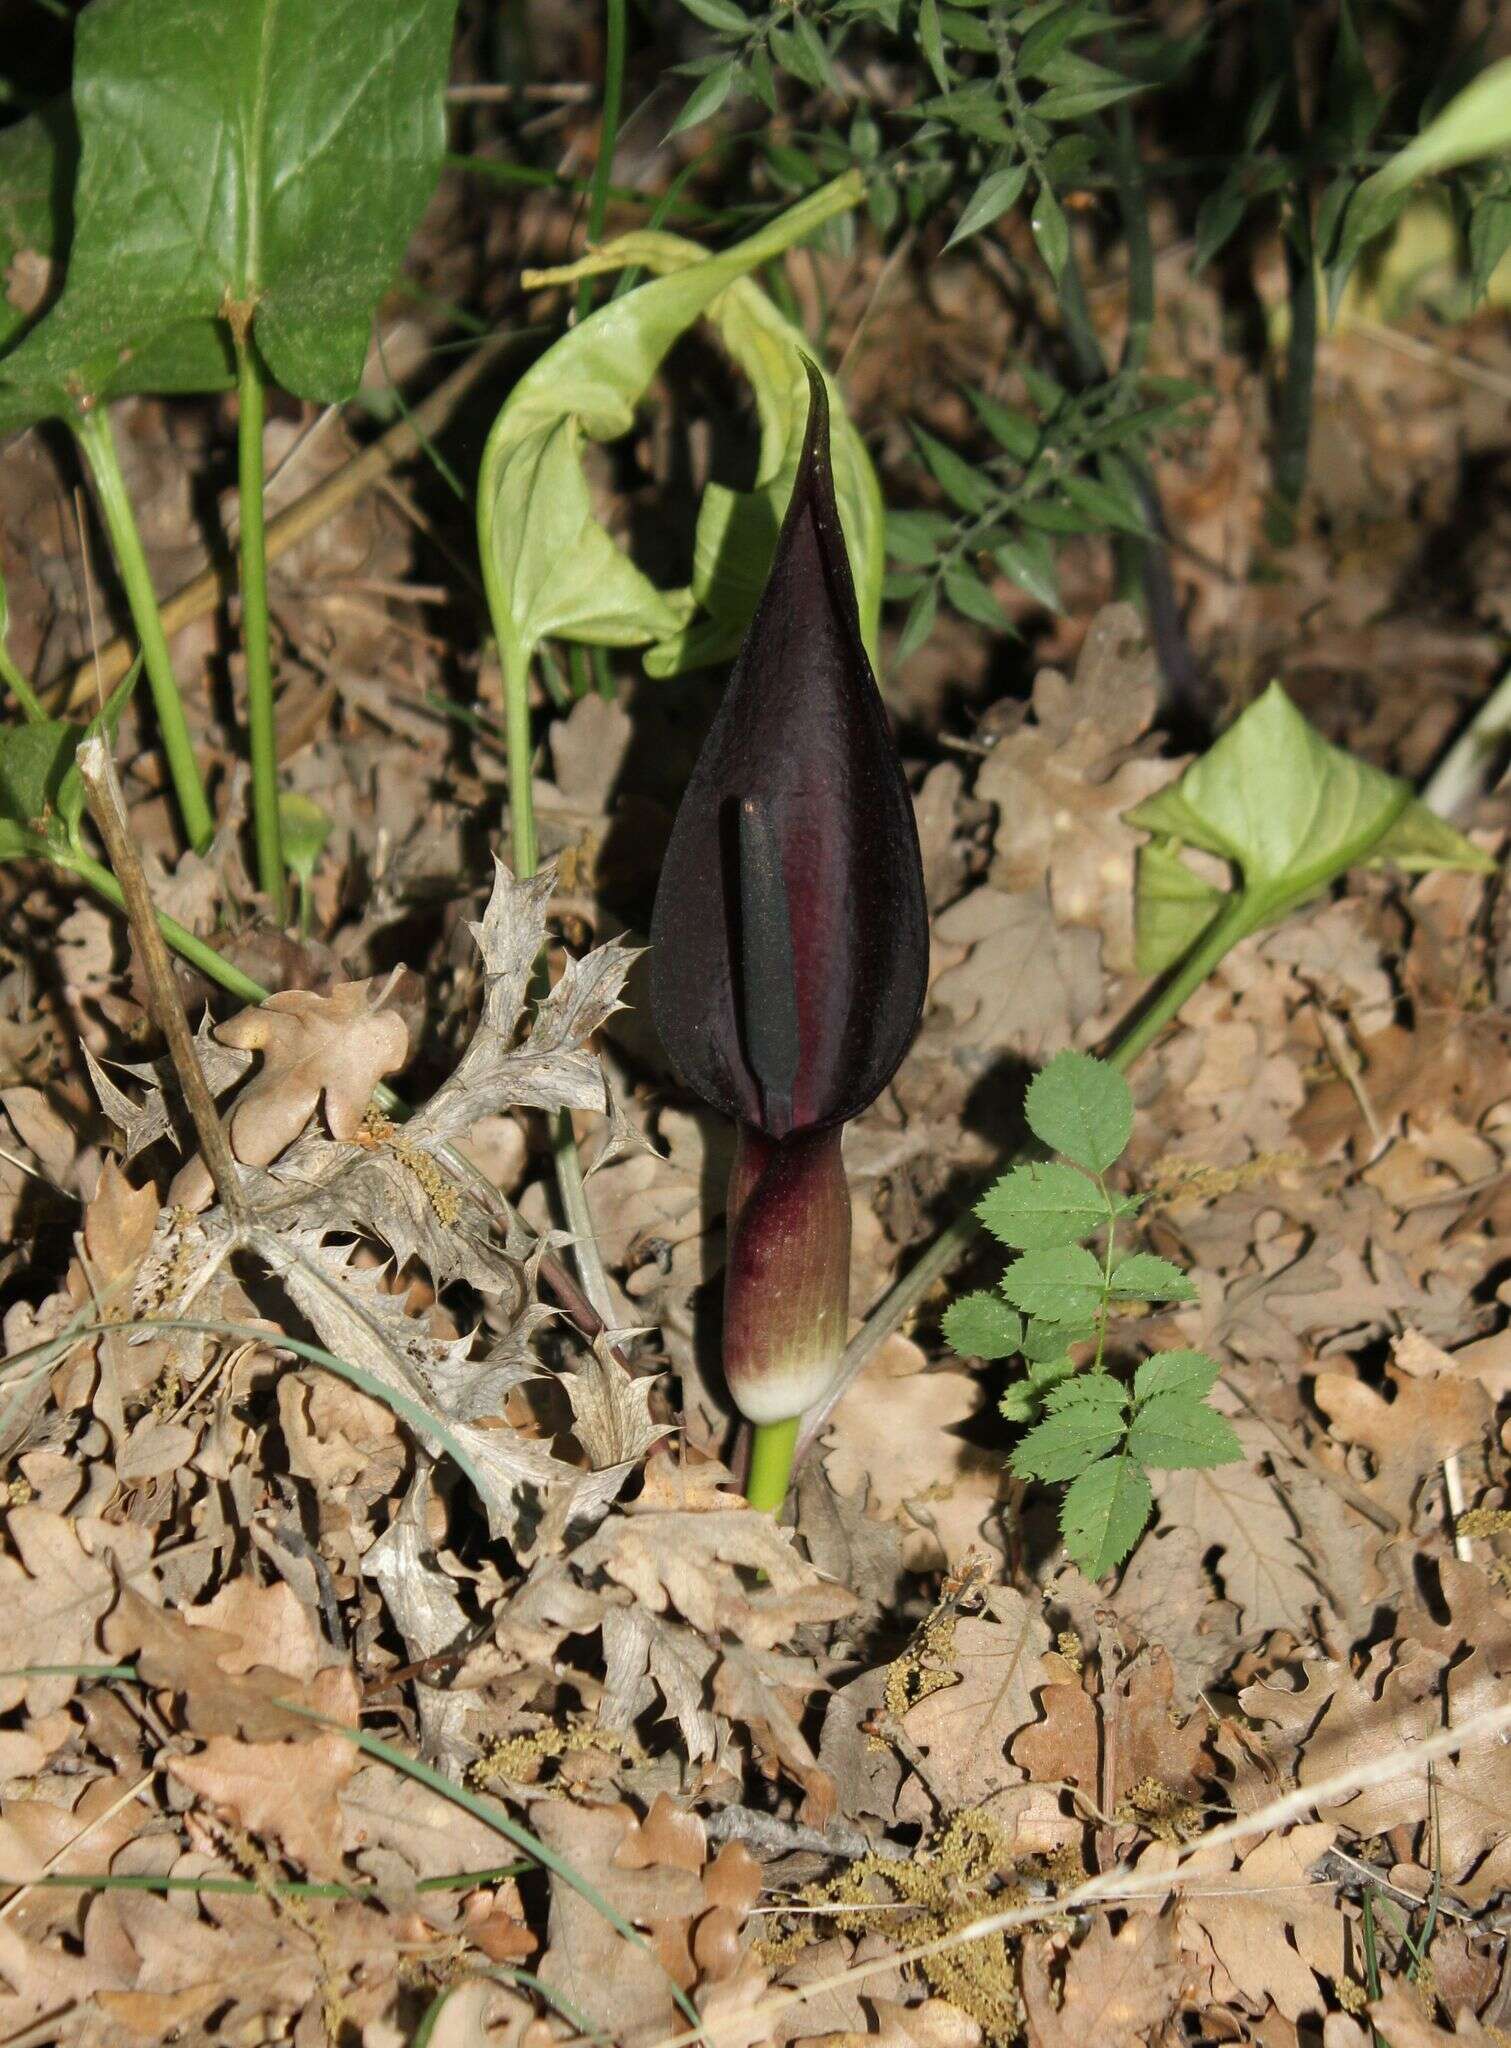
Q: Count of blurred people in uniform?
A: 0